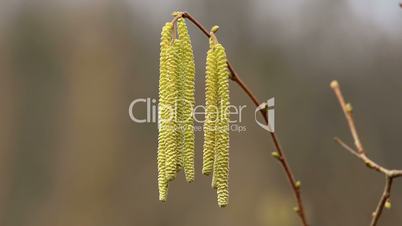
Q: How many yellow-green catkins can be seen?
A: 7